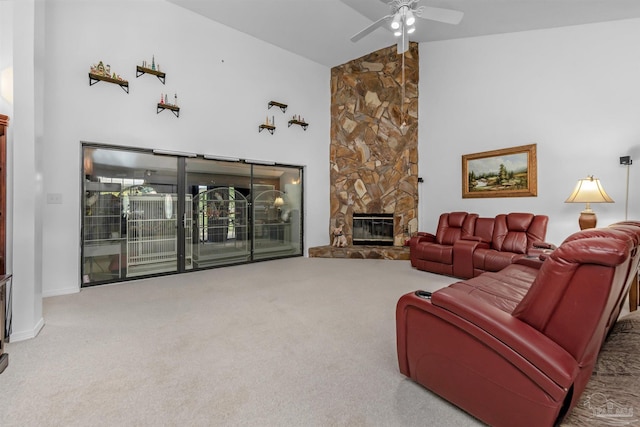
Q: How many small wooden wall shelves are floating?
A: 6